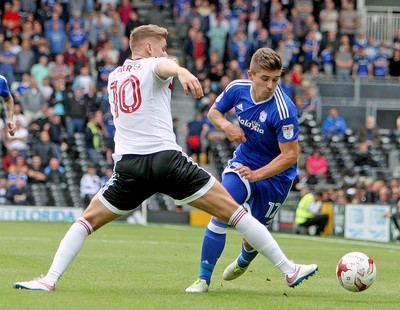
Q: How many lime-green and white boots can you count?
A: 2